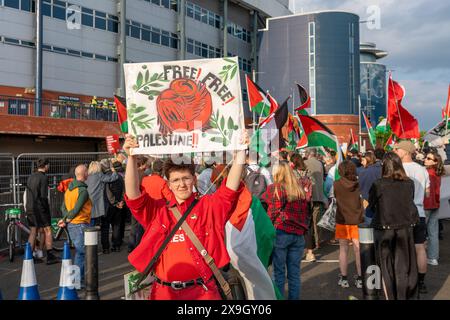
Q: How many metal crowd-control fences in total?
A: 2